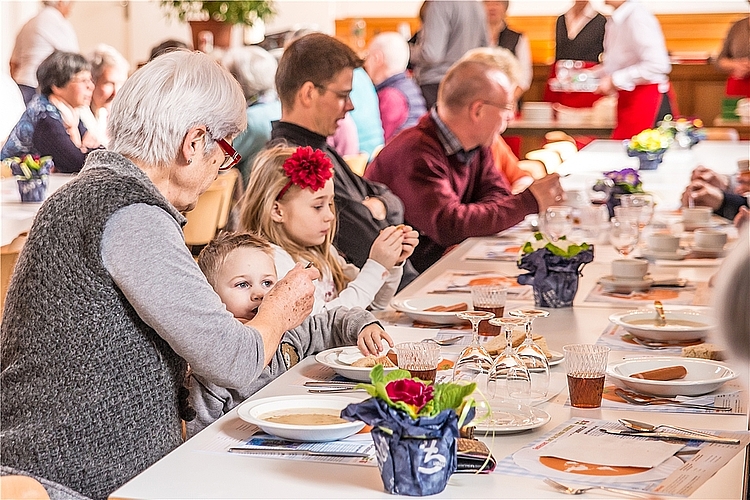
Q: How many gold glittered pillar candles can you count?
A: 0